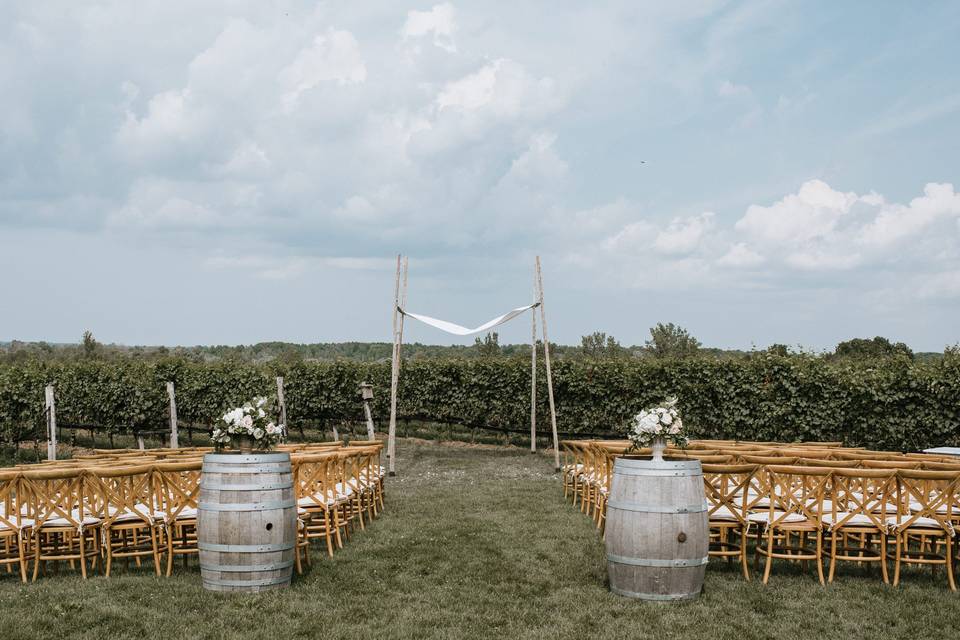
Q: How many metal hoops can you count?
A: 12